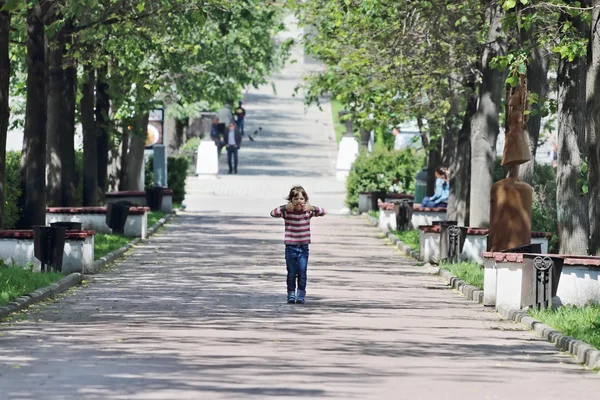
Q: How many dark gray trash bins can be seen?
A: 7